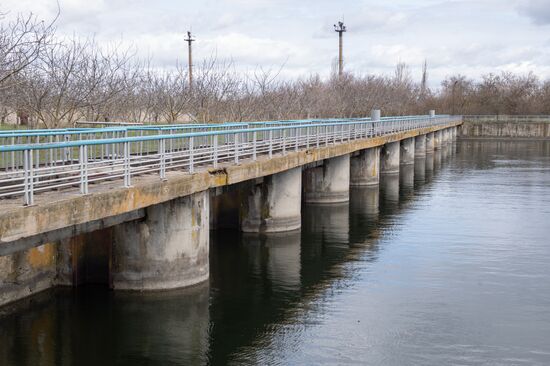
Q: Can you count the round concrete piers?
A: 12